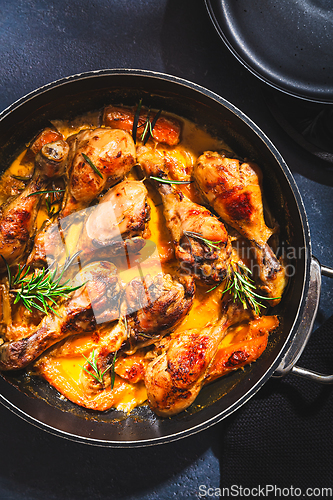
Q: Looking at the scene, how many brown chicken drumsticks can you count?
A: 8